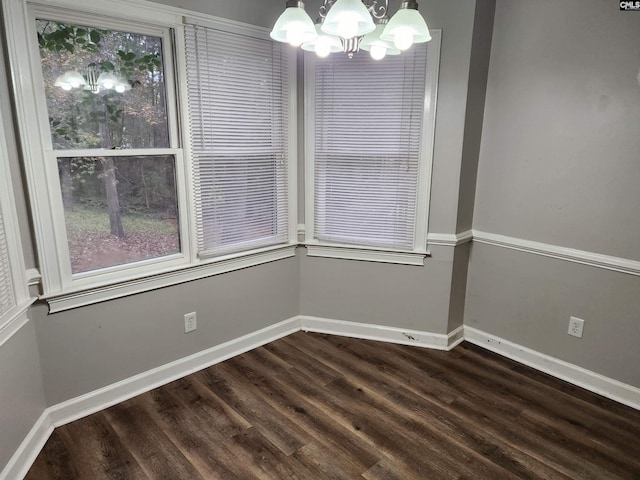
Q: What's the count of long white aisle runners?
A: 0